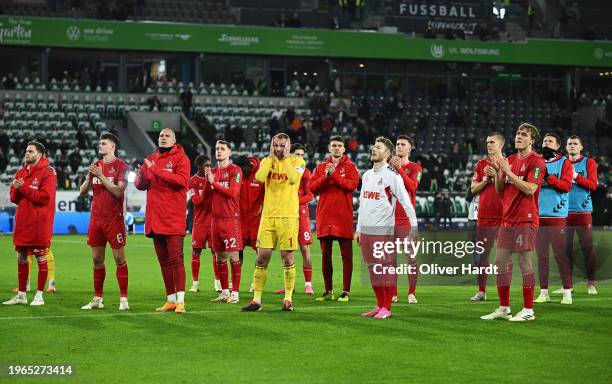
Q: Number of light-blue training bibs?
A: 2